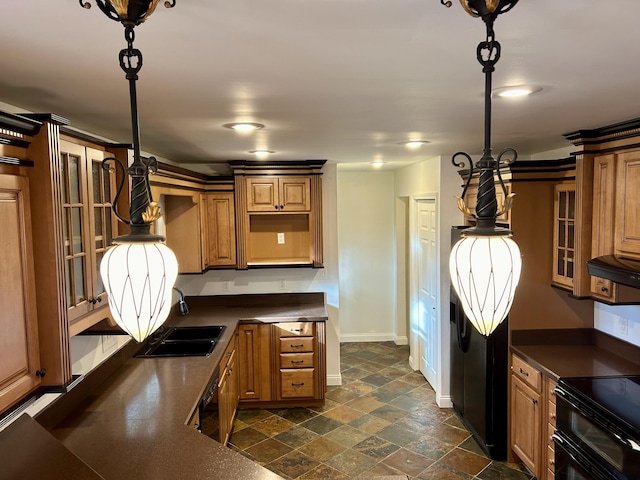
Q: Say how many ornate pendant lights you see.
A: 2